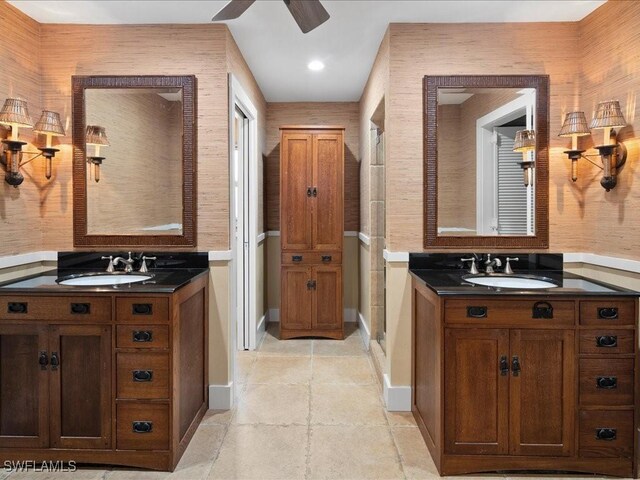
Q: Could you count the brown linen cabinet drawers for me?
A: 1